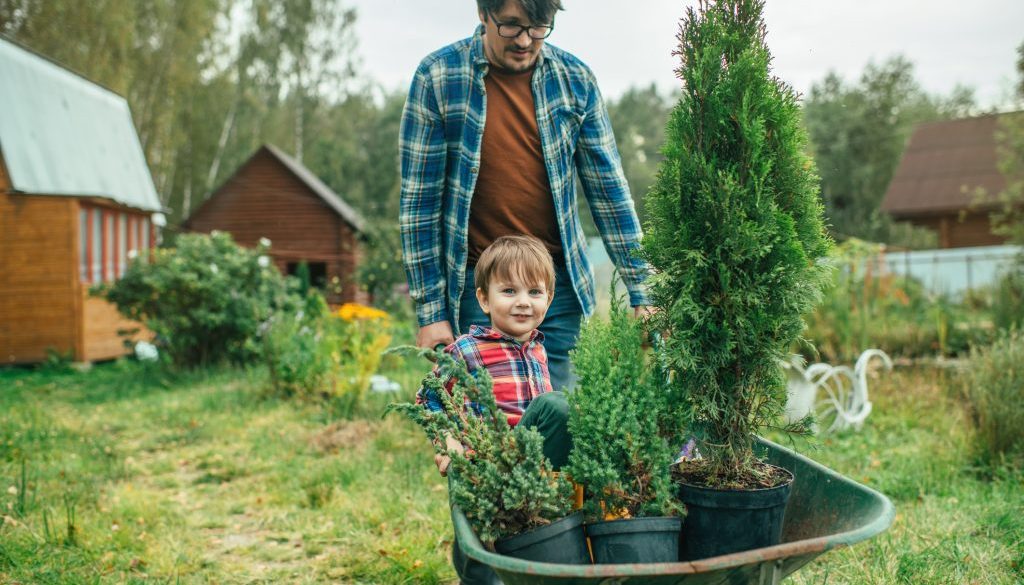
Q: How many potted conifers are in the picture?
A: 3